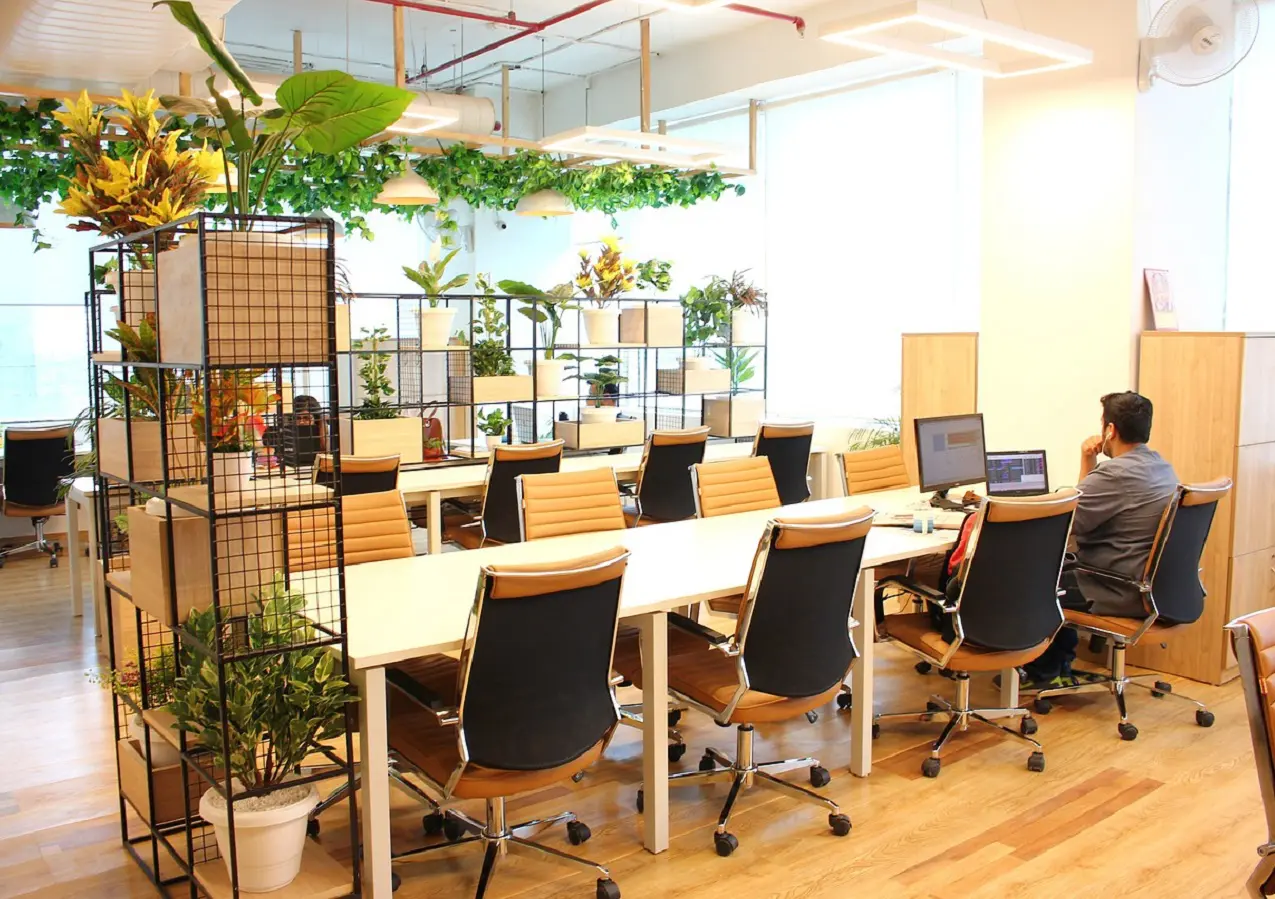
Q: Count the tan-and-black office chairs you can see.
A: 14